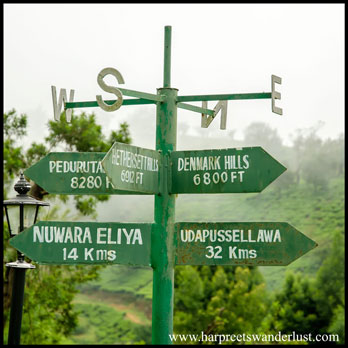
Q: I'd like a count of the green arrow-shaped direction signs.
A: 5